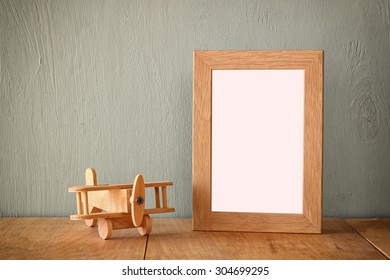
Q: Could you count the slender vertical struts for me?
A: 4